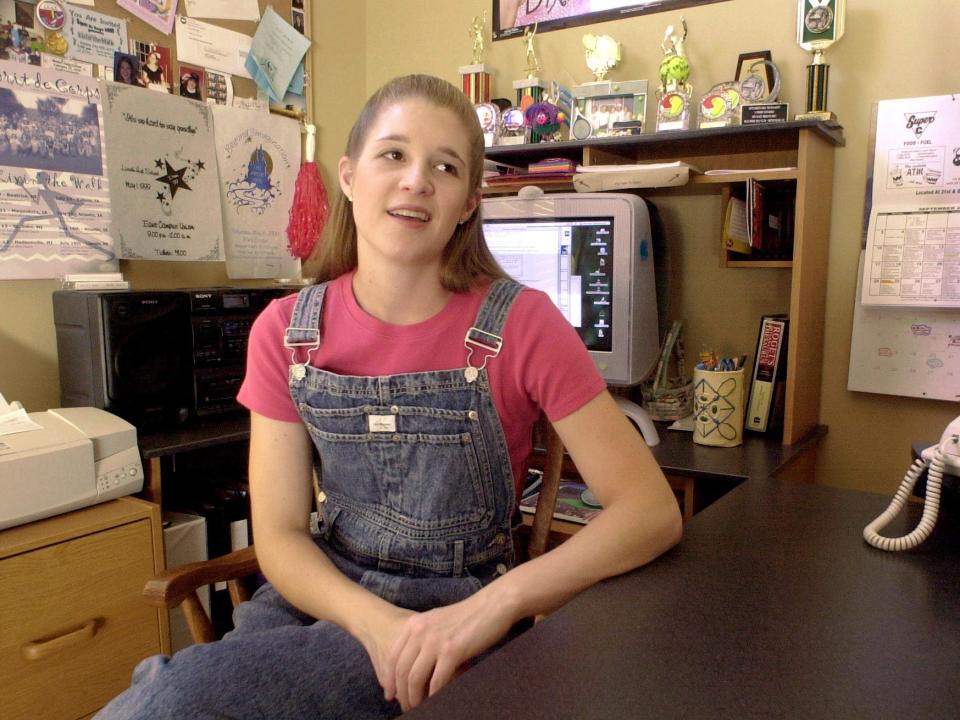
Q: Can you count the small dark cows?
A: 0